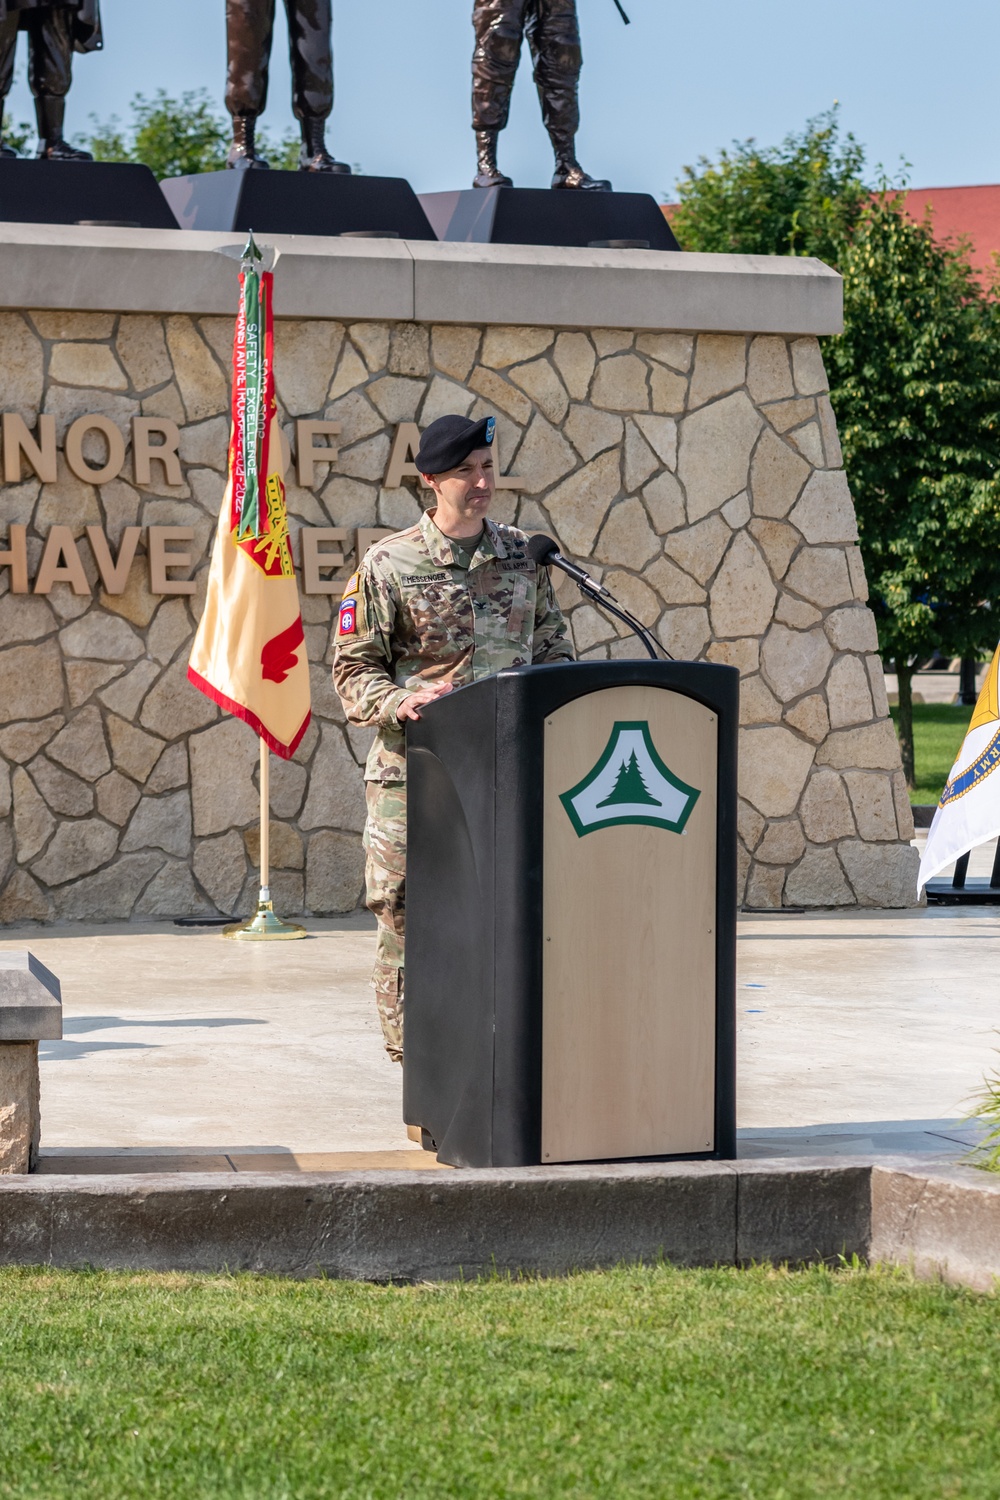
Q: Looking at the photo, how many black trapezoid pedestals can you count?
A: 3